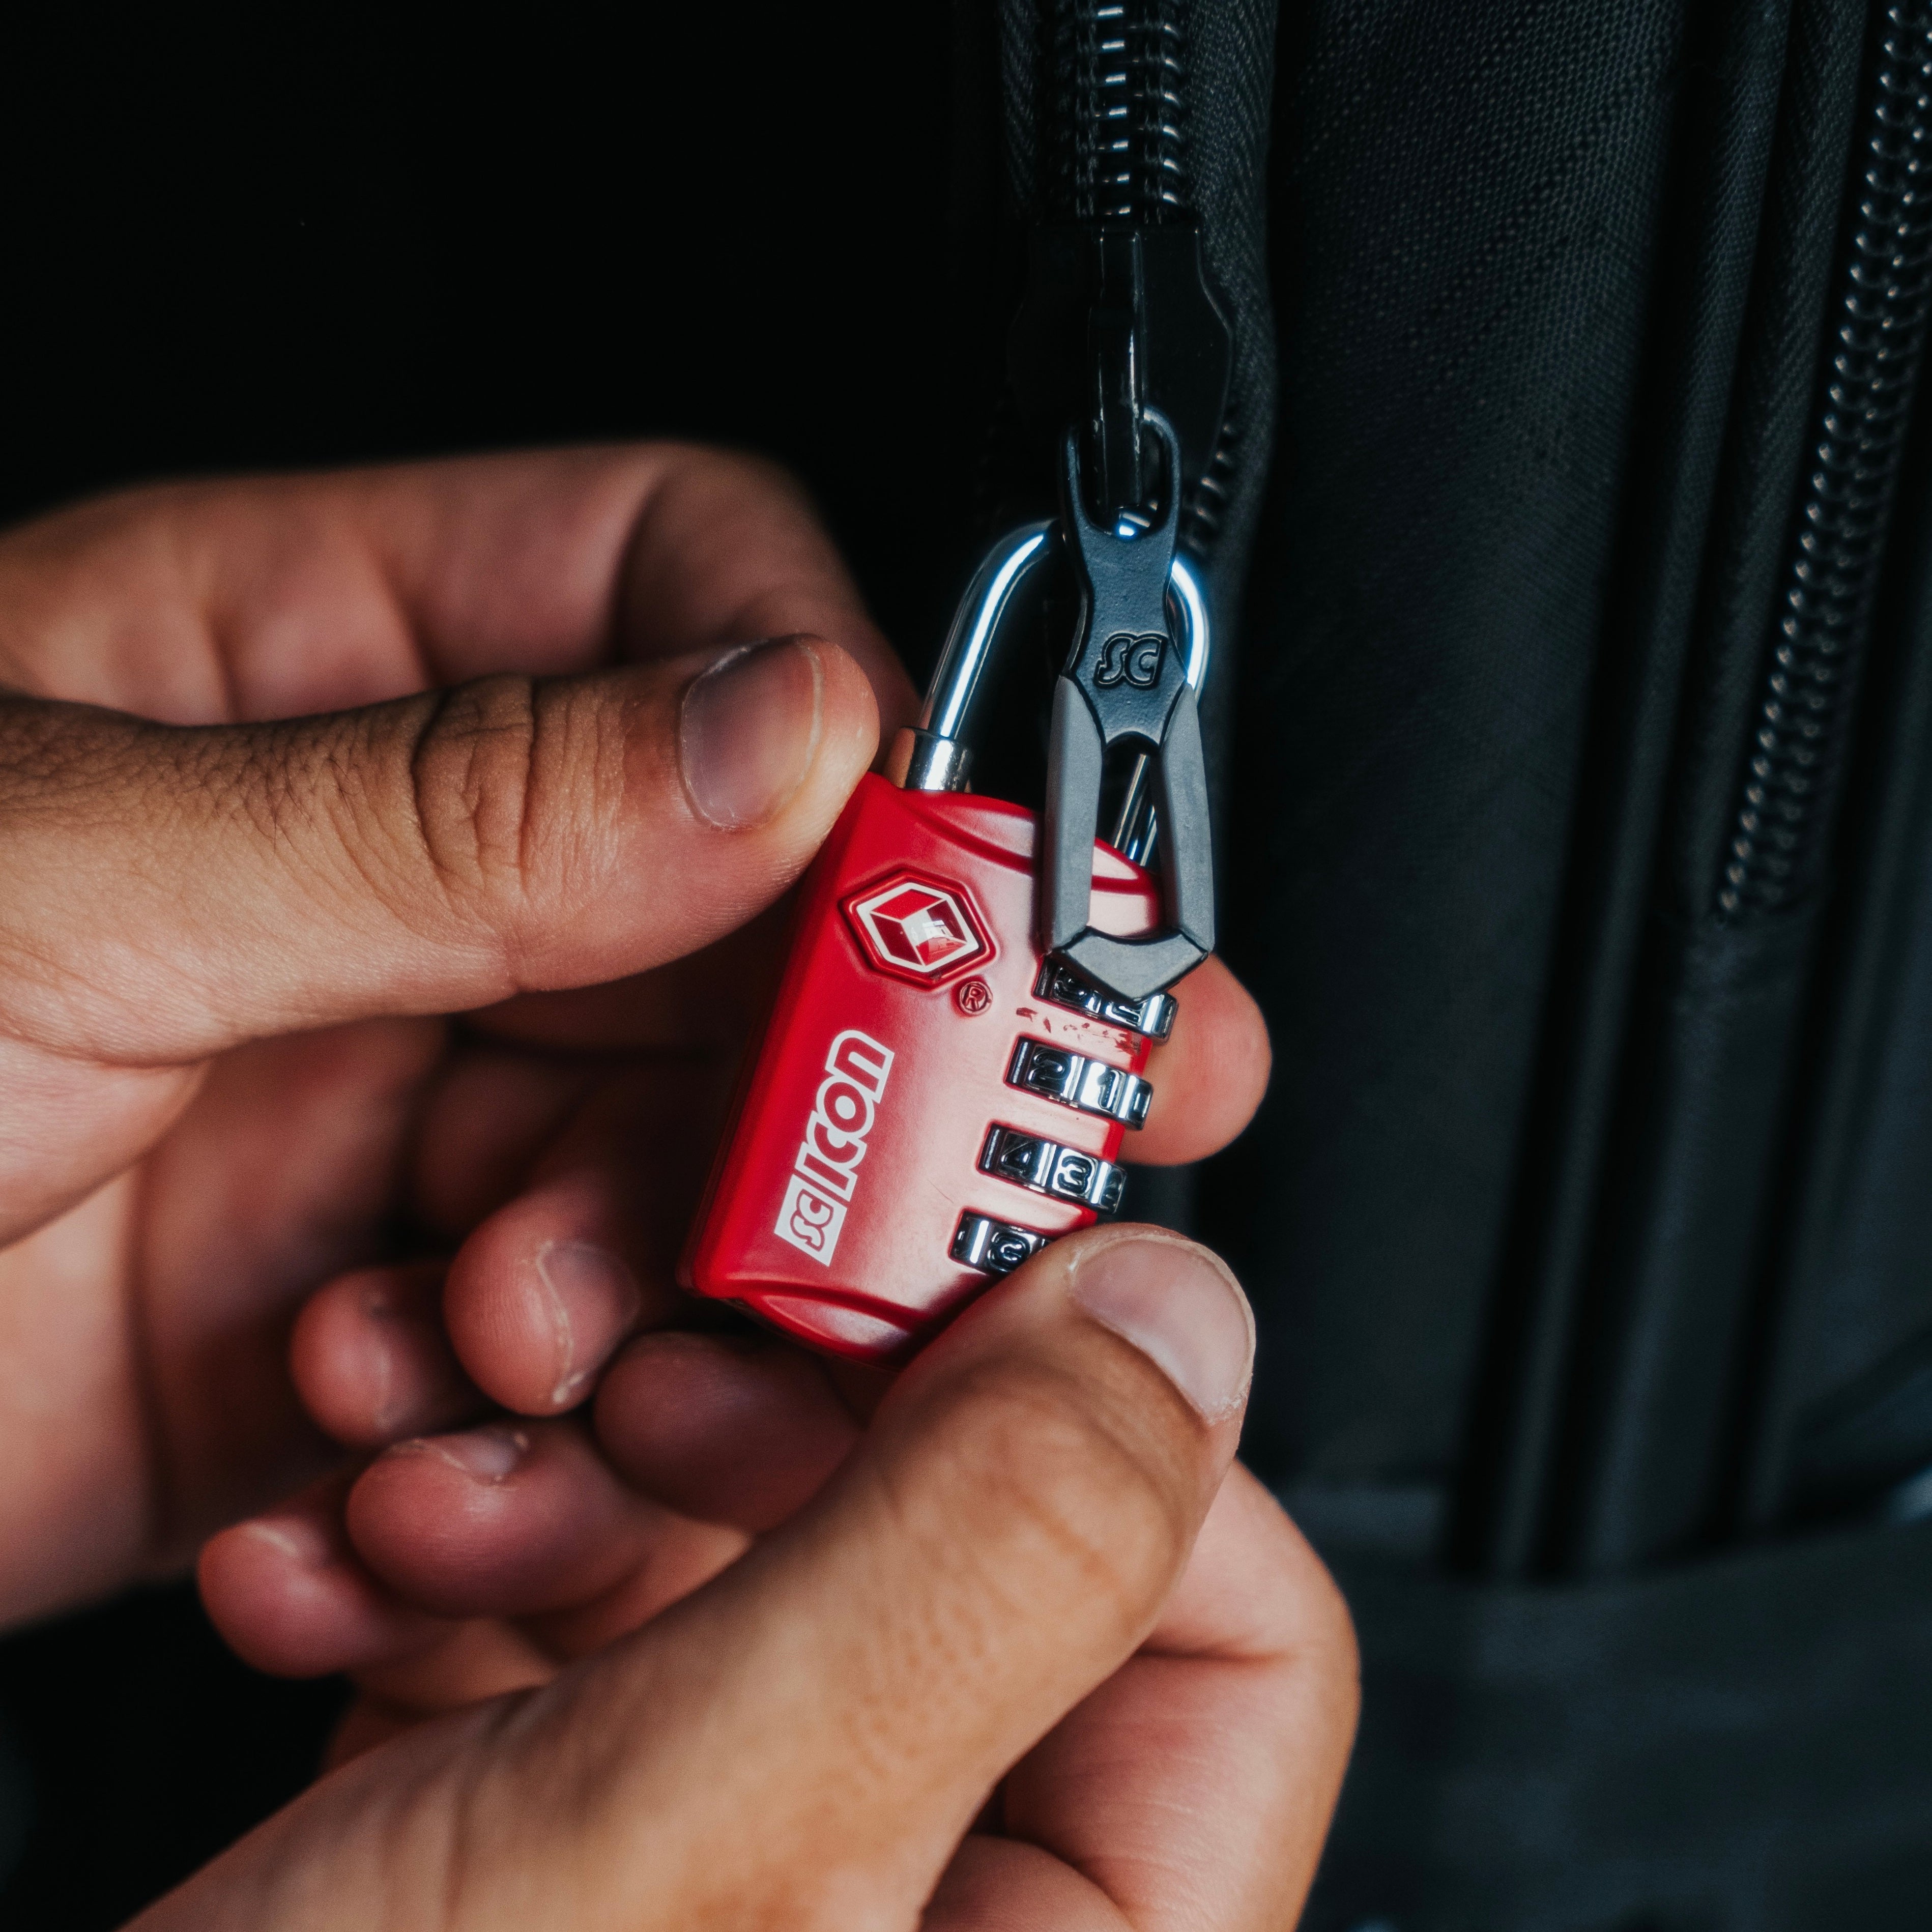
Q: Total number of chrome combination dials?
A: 4